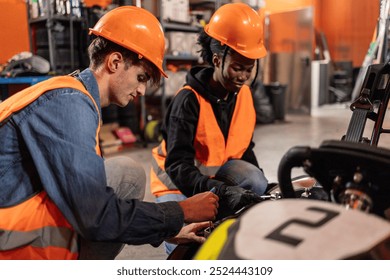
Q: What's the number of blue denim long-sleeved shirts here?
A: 1